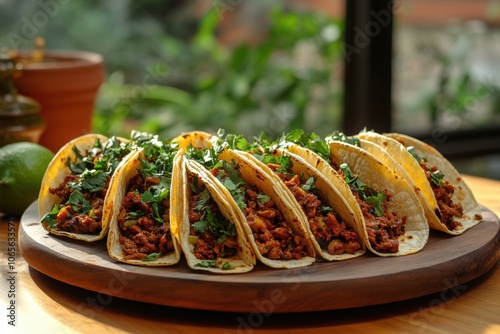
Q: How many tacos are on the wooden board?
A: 7